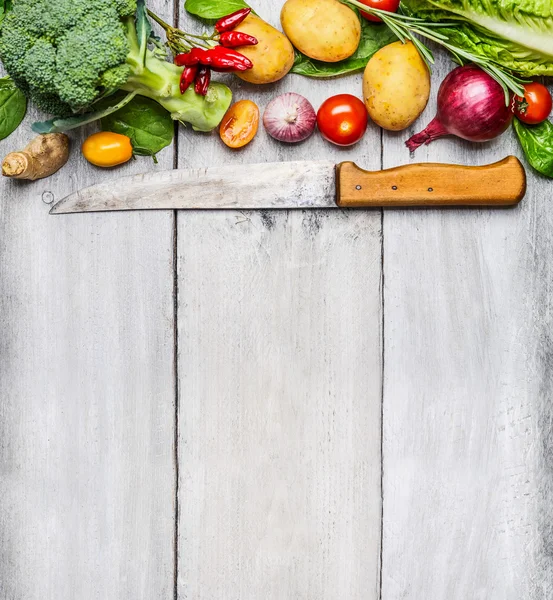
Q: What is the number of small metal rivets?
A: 3